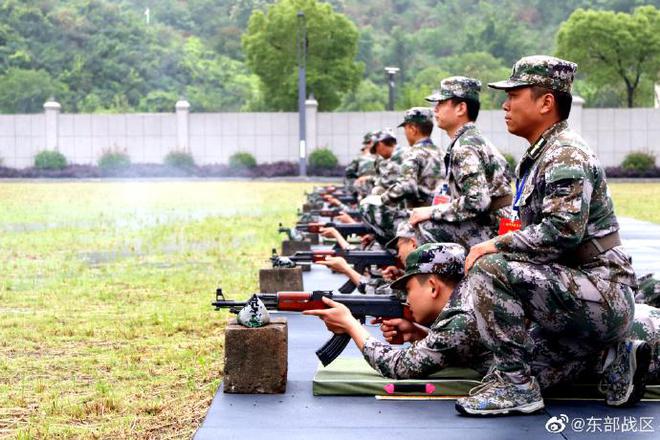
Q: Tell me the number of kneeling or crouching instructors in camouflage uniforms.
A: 5